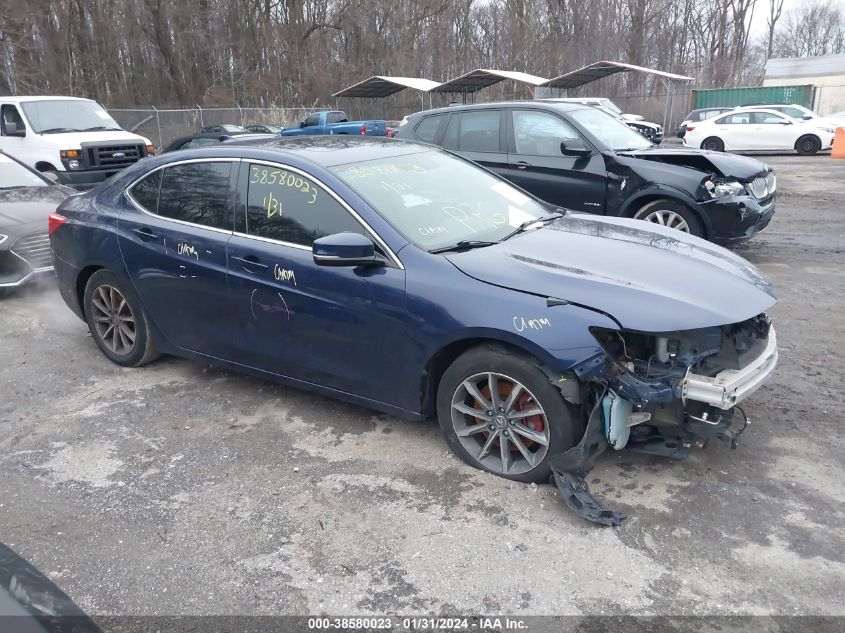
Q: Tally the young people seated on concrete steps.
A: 0